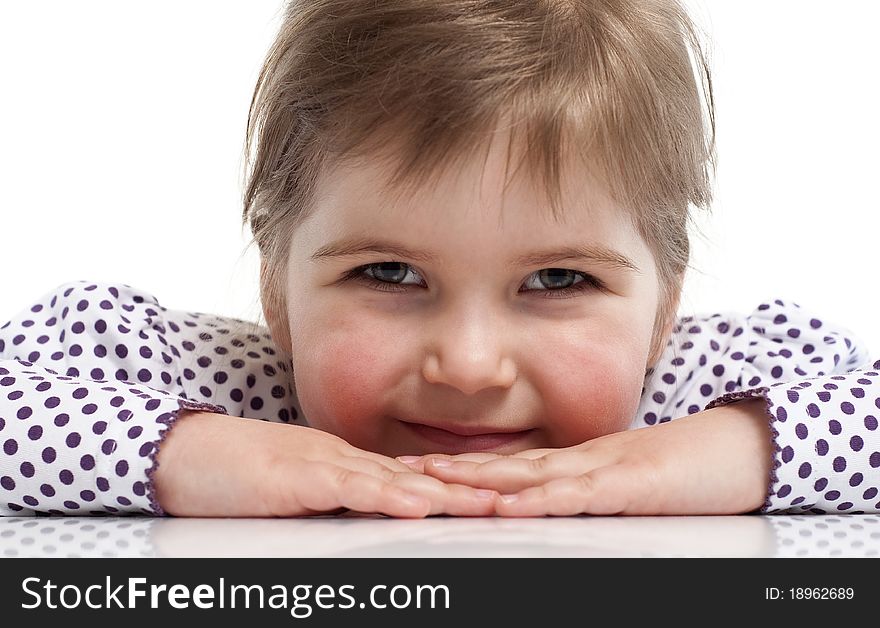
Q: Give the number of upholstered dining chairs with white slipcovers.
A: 0